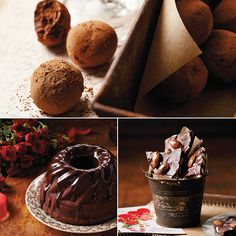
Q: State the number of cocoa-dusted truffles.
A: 7